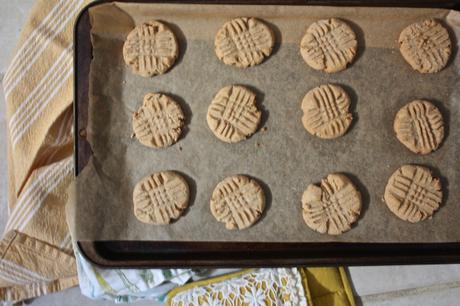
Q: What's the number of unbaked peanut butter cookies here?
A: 12